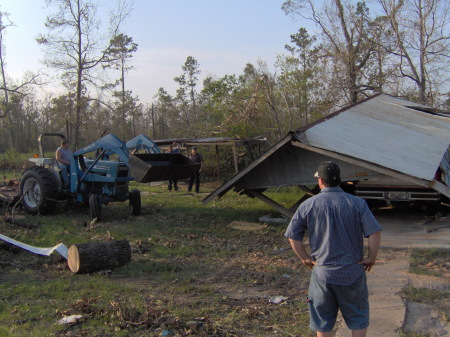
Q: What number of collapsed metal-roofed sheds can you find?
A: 1